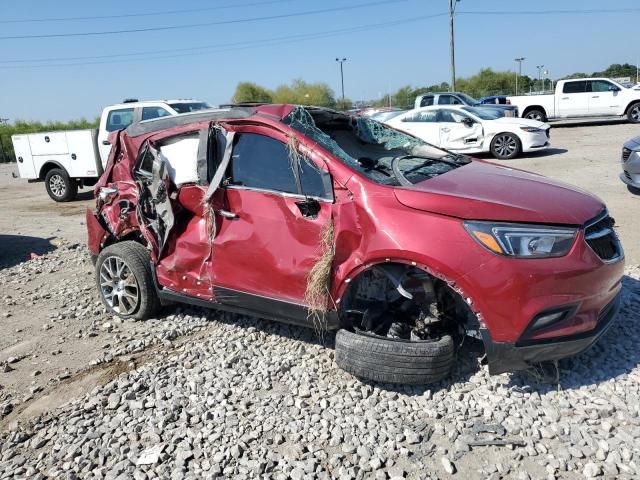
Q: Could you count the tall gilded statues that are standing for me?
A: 0